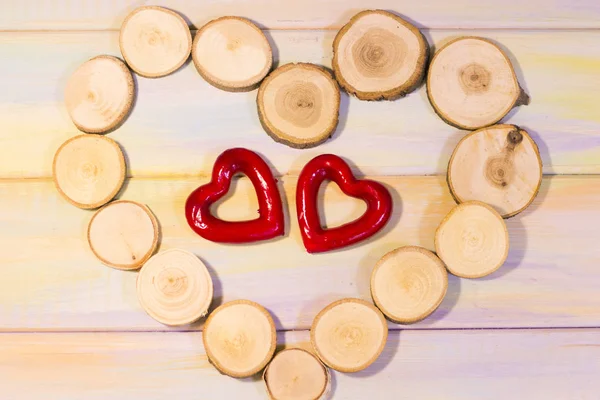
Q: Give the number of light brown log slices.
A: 15